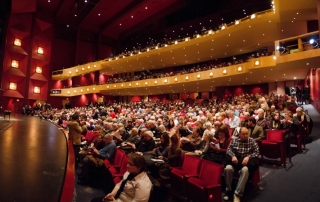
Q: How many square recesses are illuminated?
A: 6